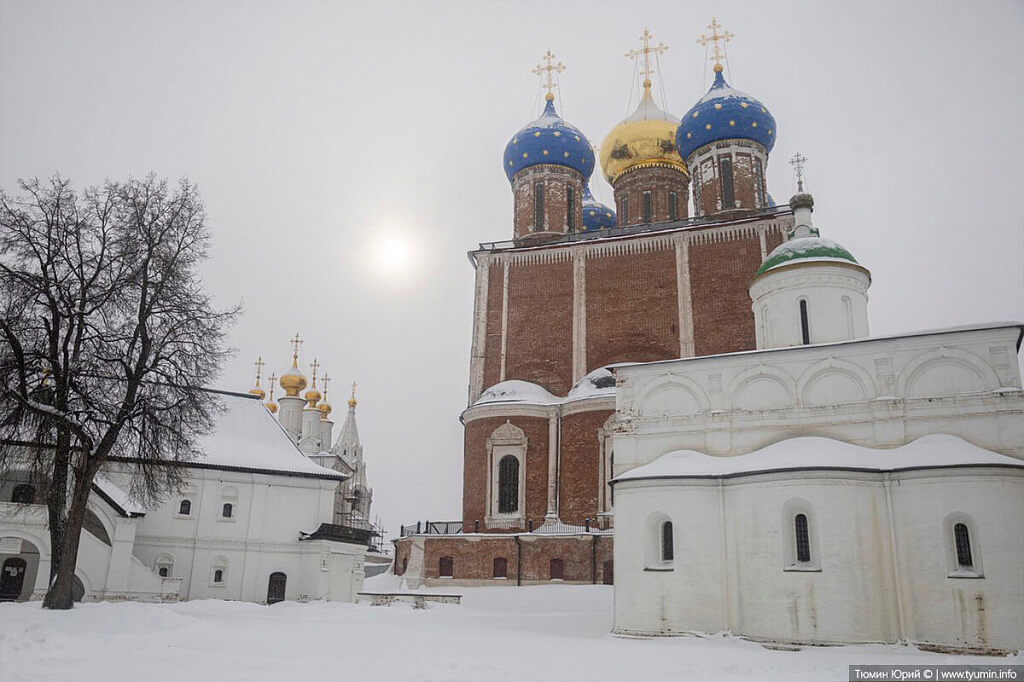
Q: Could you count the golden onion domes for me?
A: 7